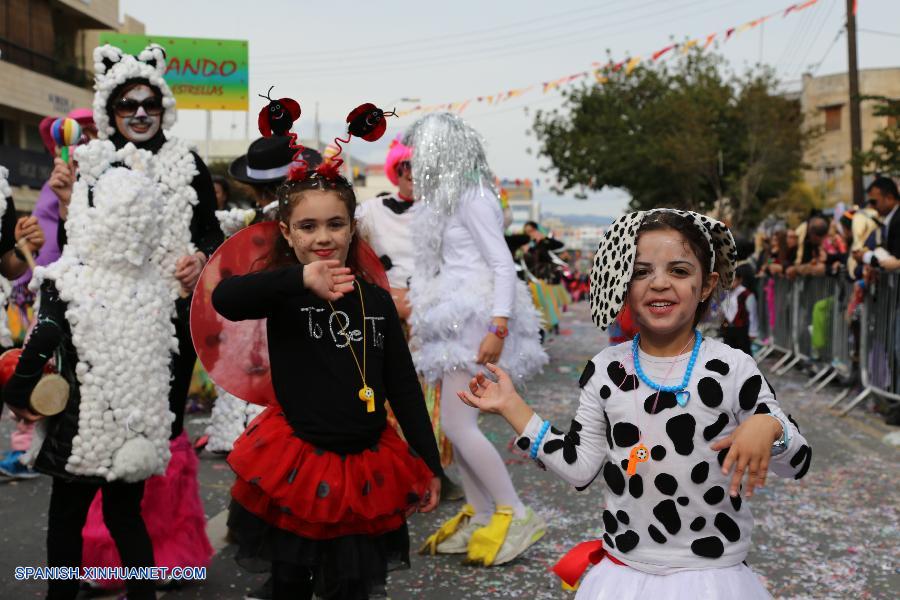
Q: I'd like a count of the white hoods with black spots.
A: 1